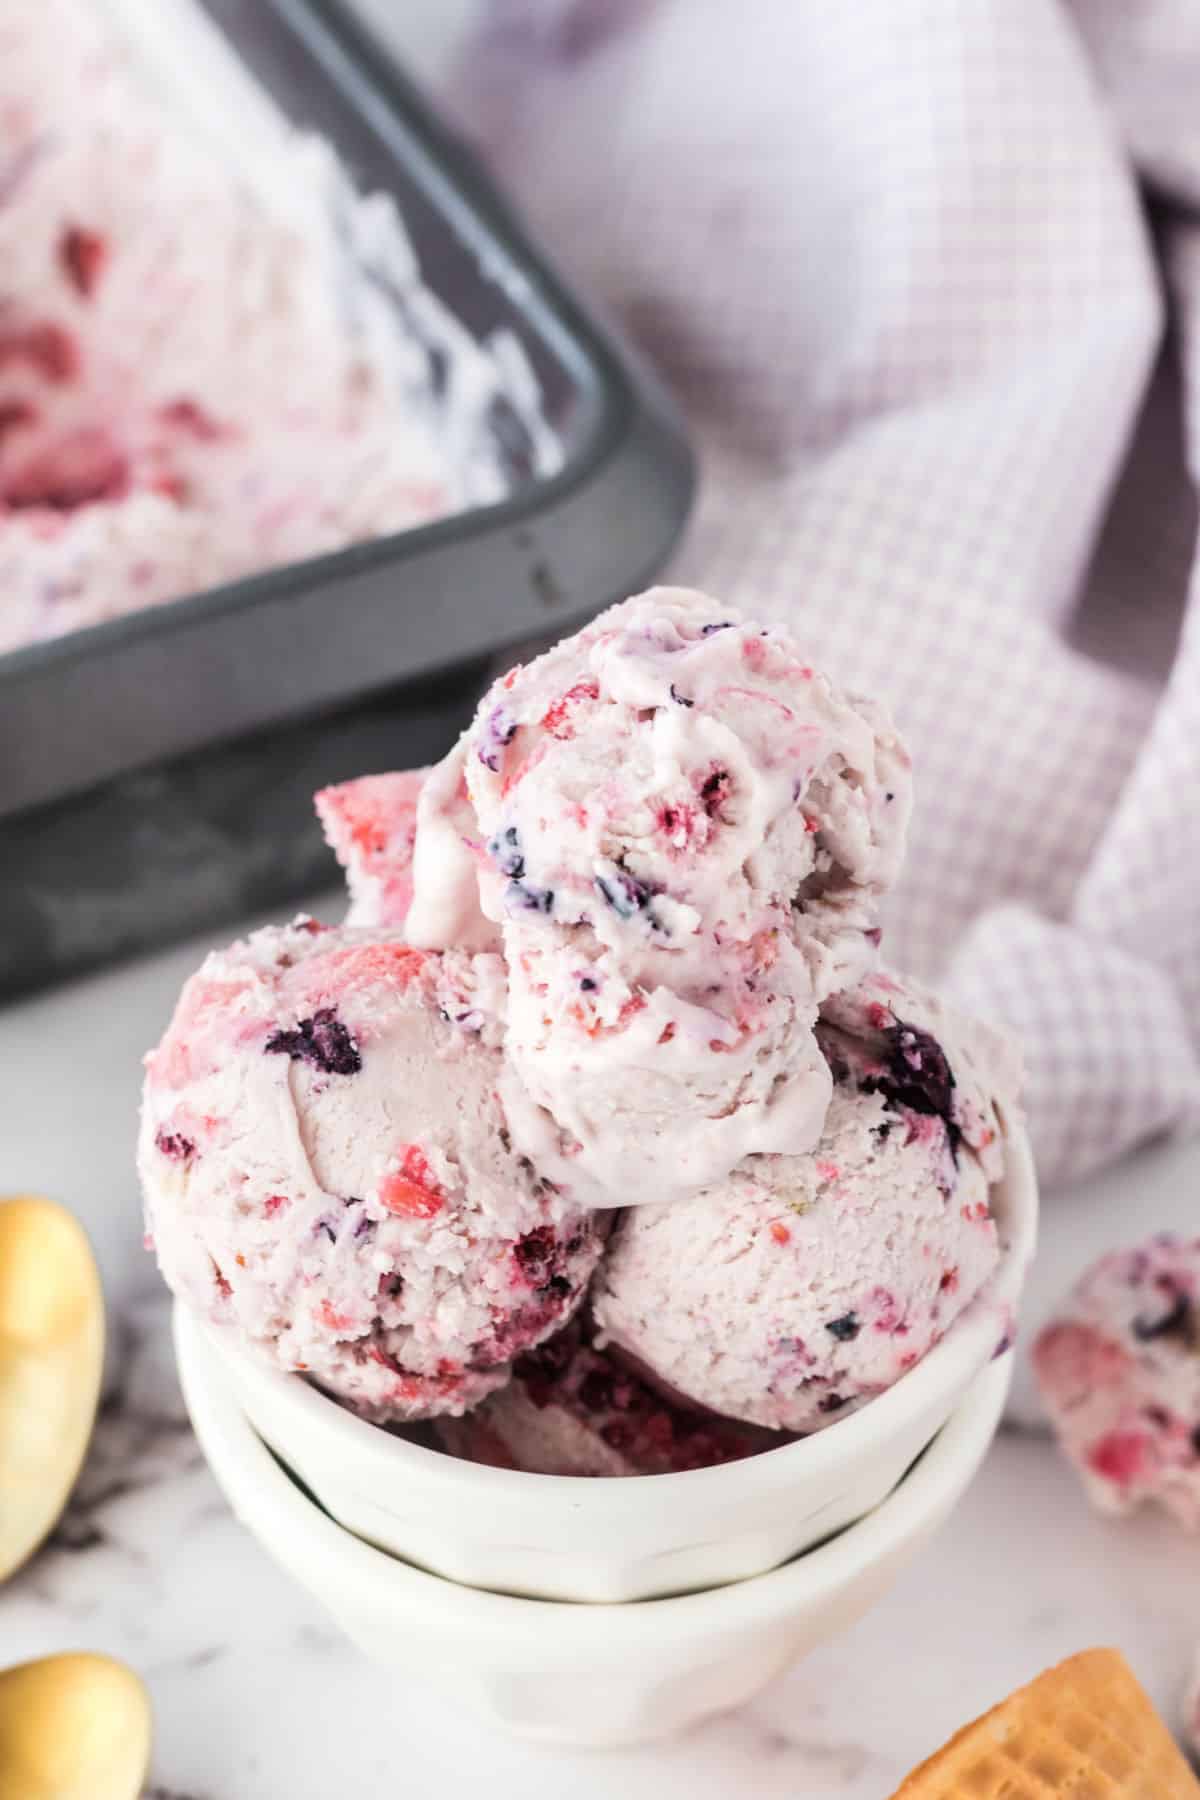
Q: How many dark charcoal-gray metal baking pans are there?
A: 1